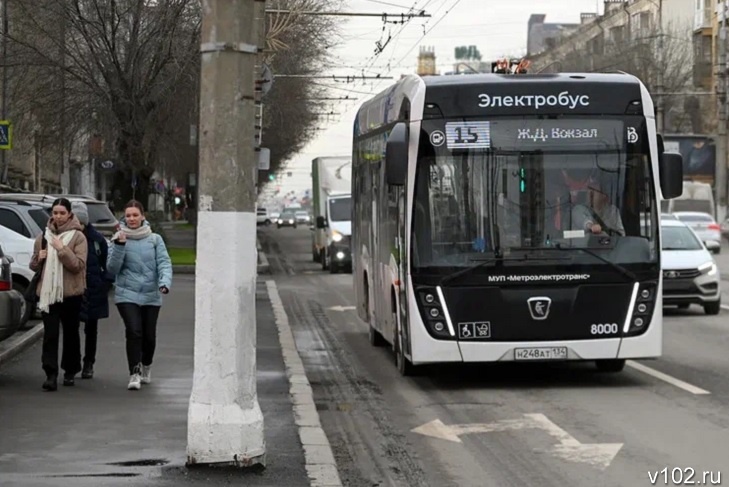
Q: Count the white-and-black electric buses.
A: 1